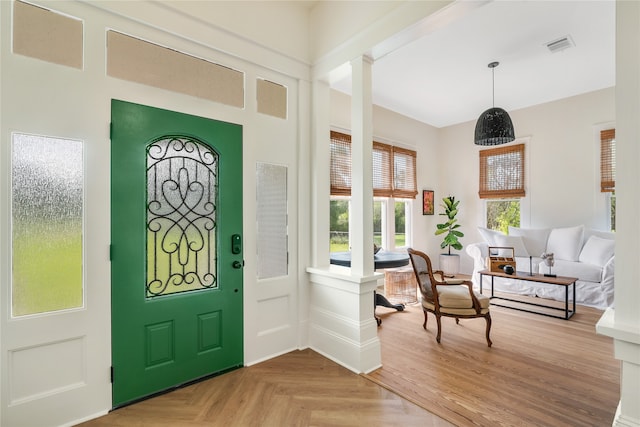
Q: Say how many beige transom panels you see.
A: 3